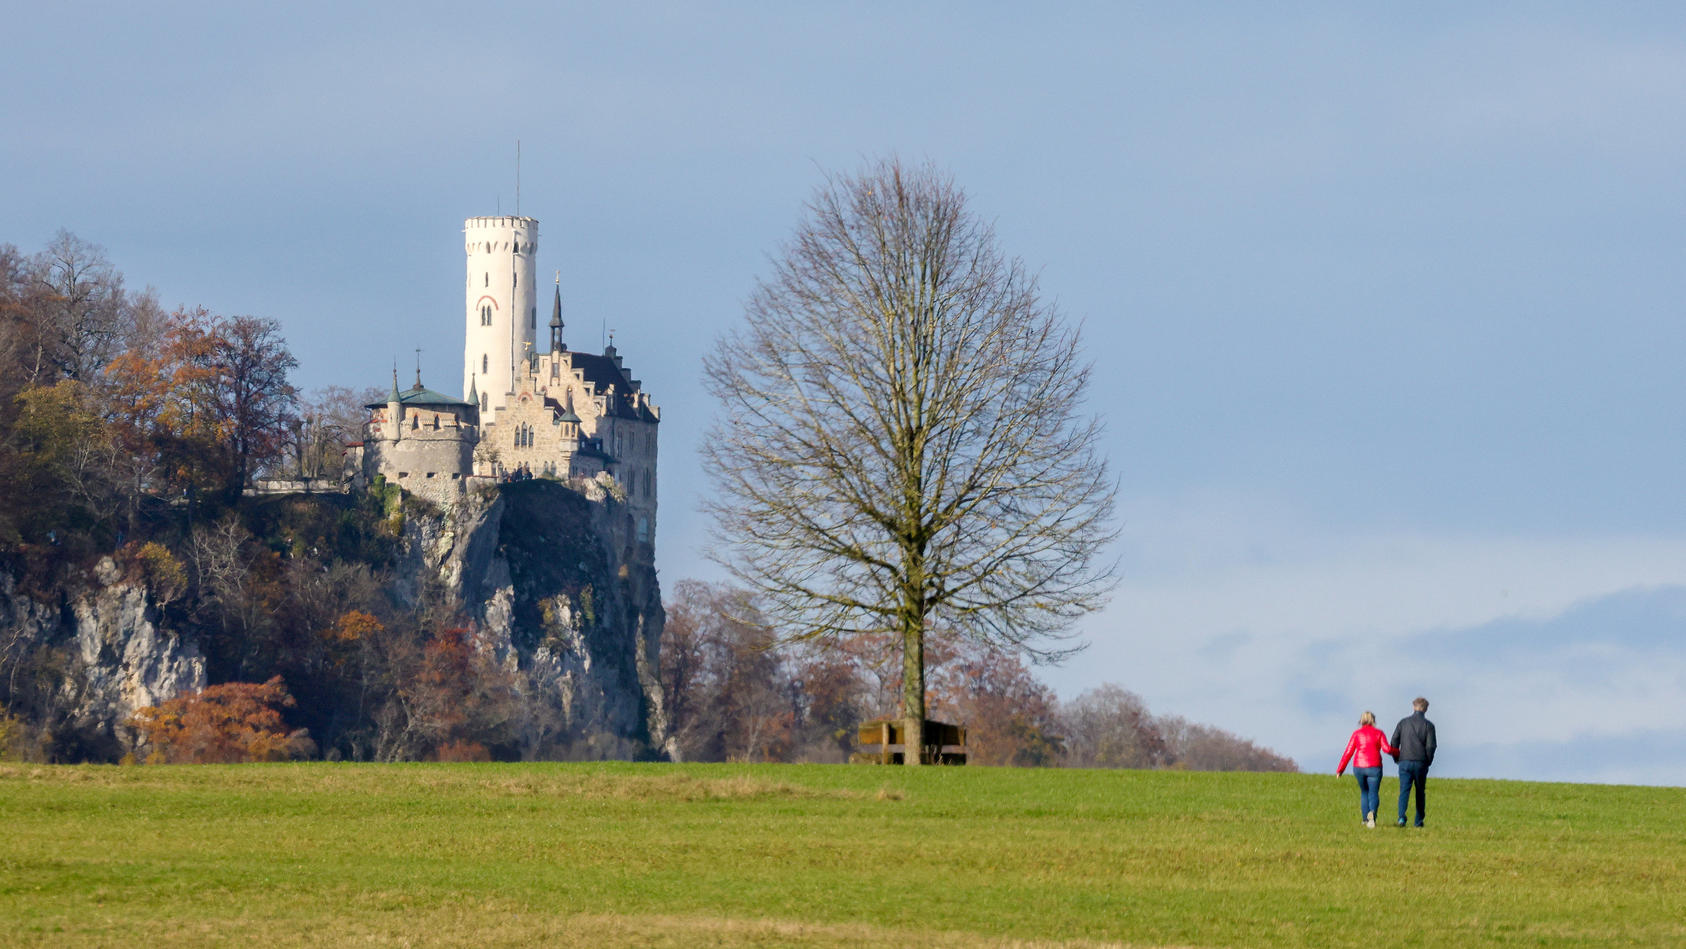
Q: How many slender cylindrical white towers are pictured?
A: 1